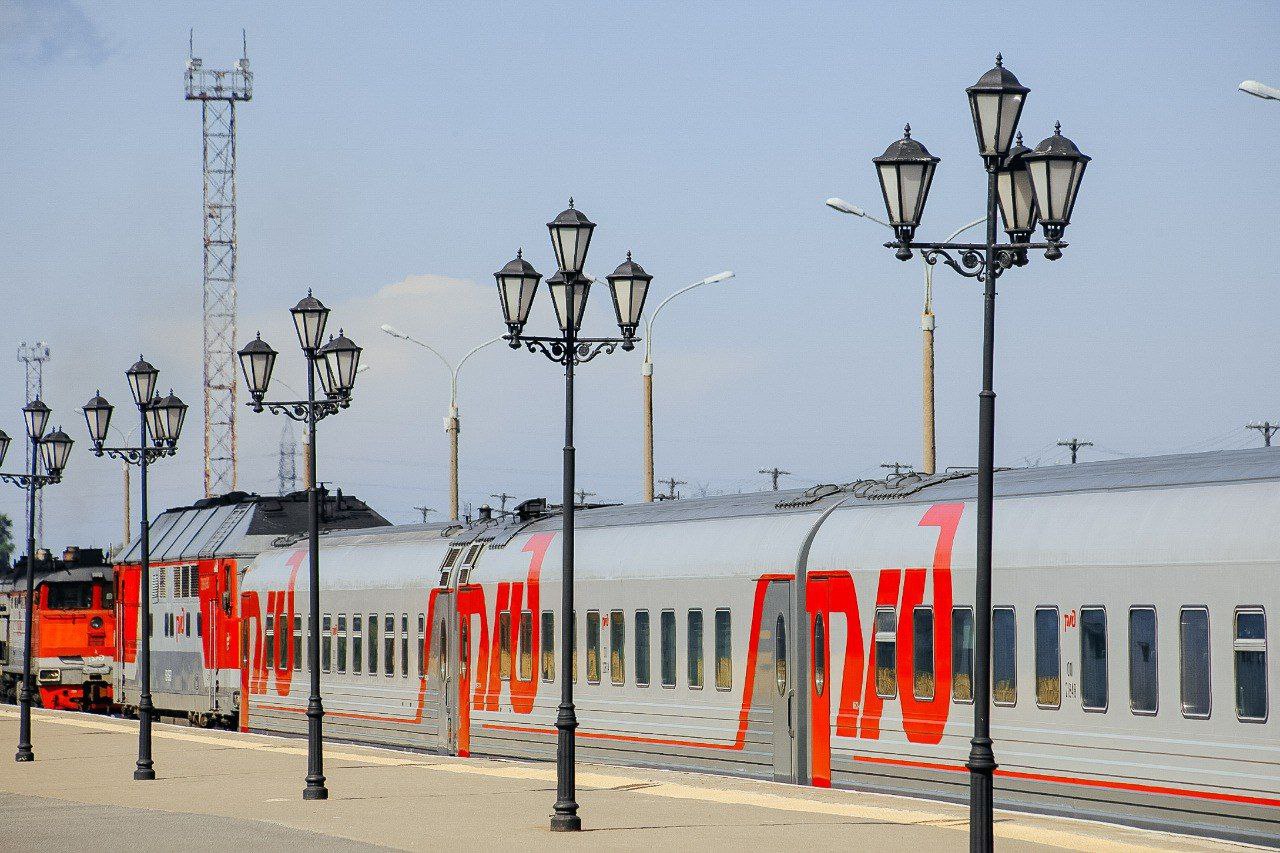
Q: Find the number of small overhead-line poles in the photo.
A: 8